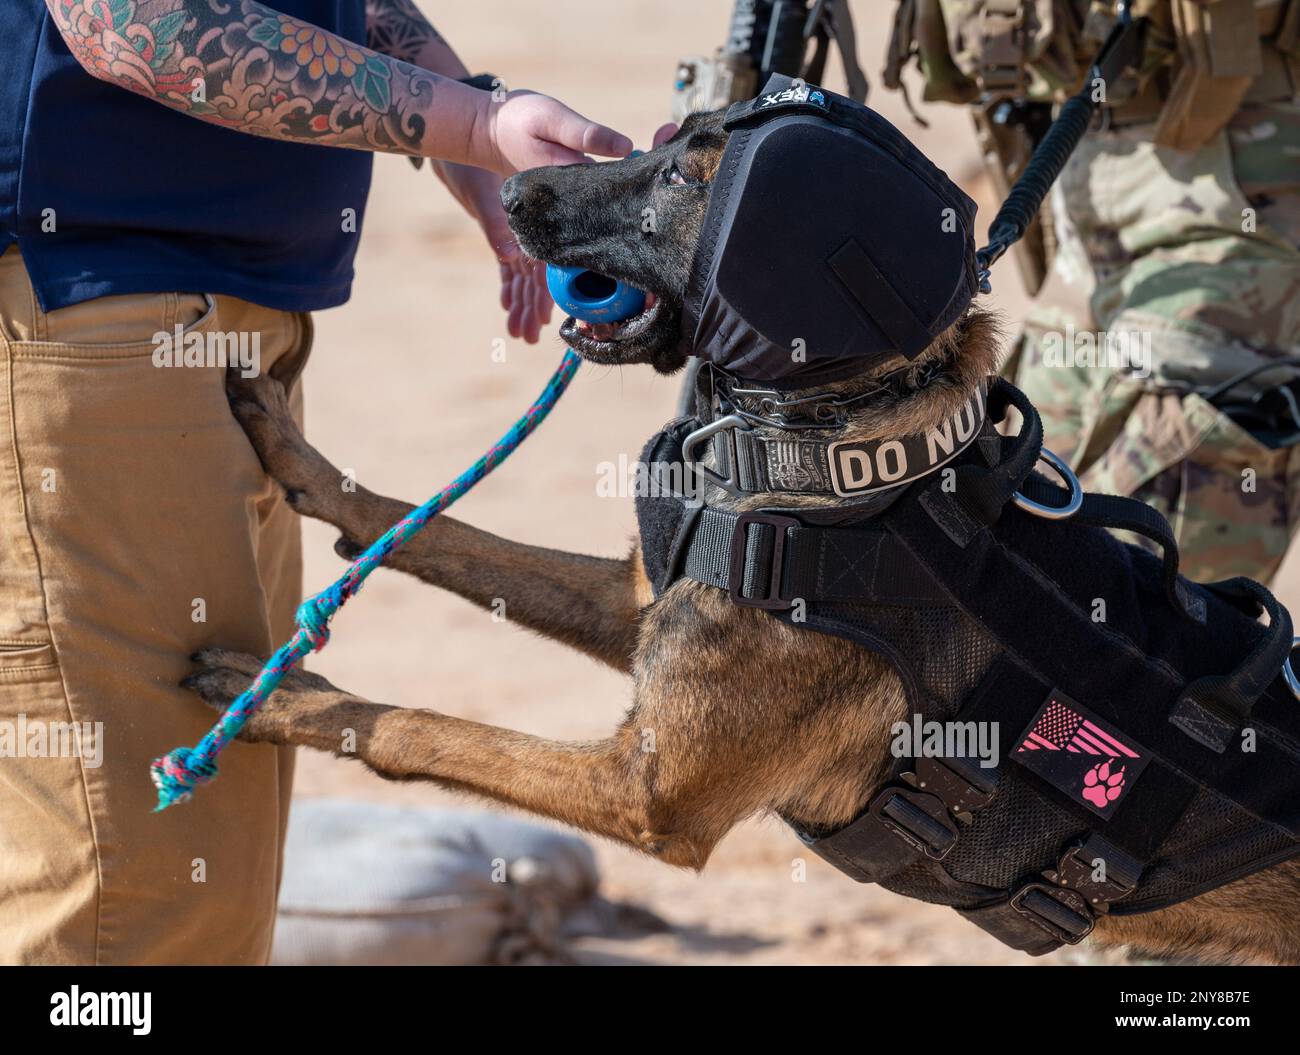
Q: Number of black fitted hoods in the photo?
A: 1